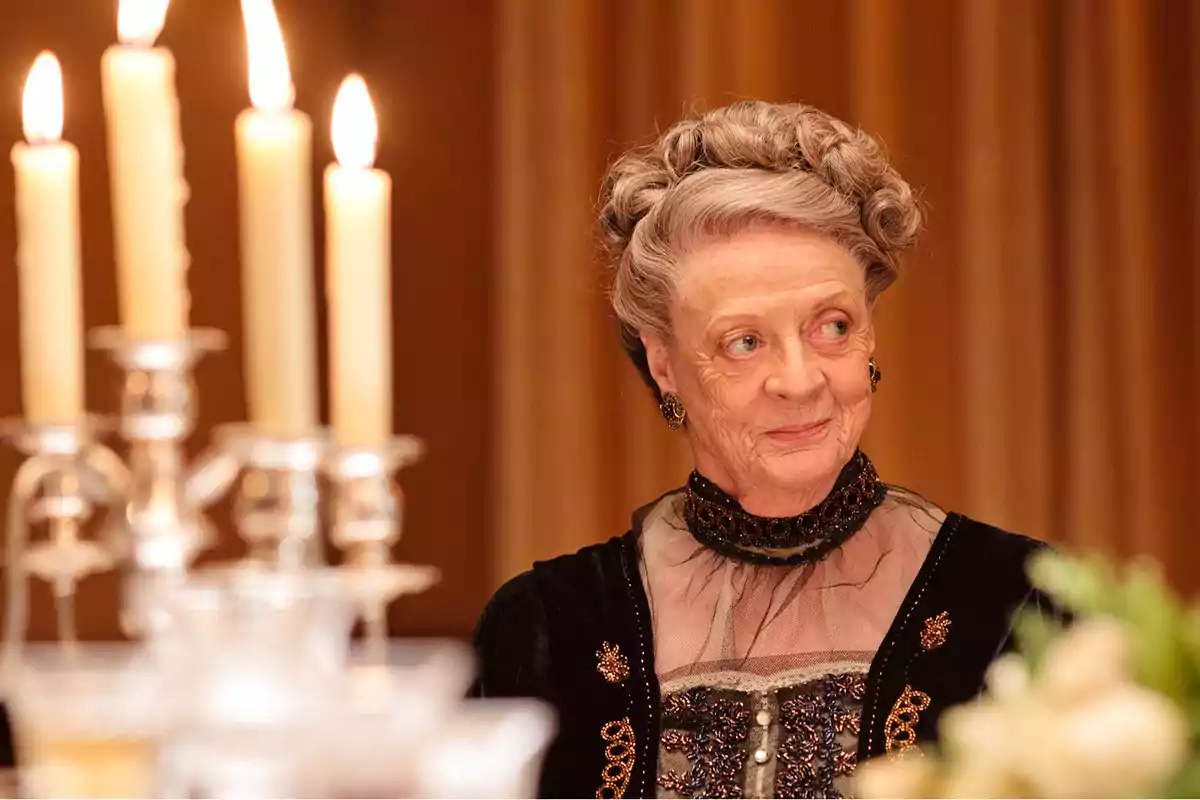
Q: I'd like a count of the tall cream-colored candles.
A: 4